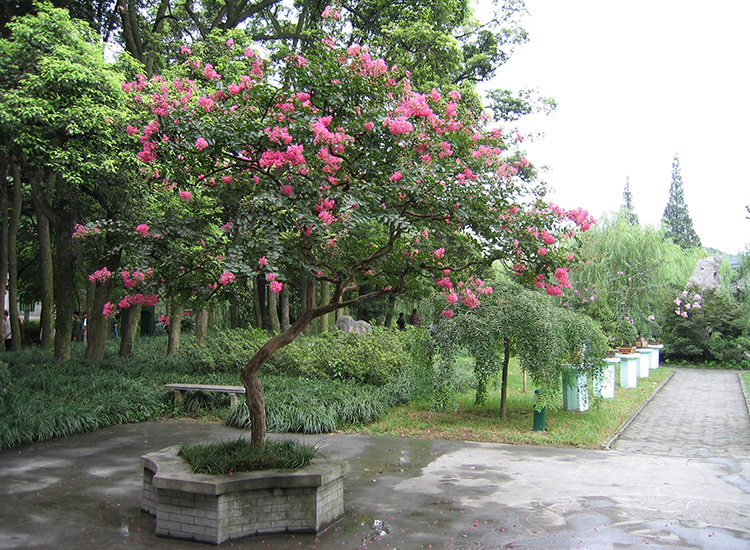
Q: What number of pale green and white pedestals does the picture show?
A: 5